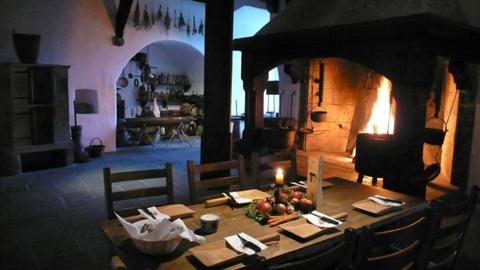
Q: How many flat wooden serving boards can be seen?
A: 6